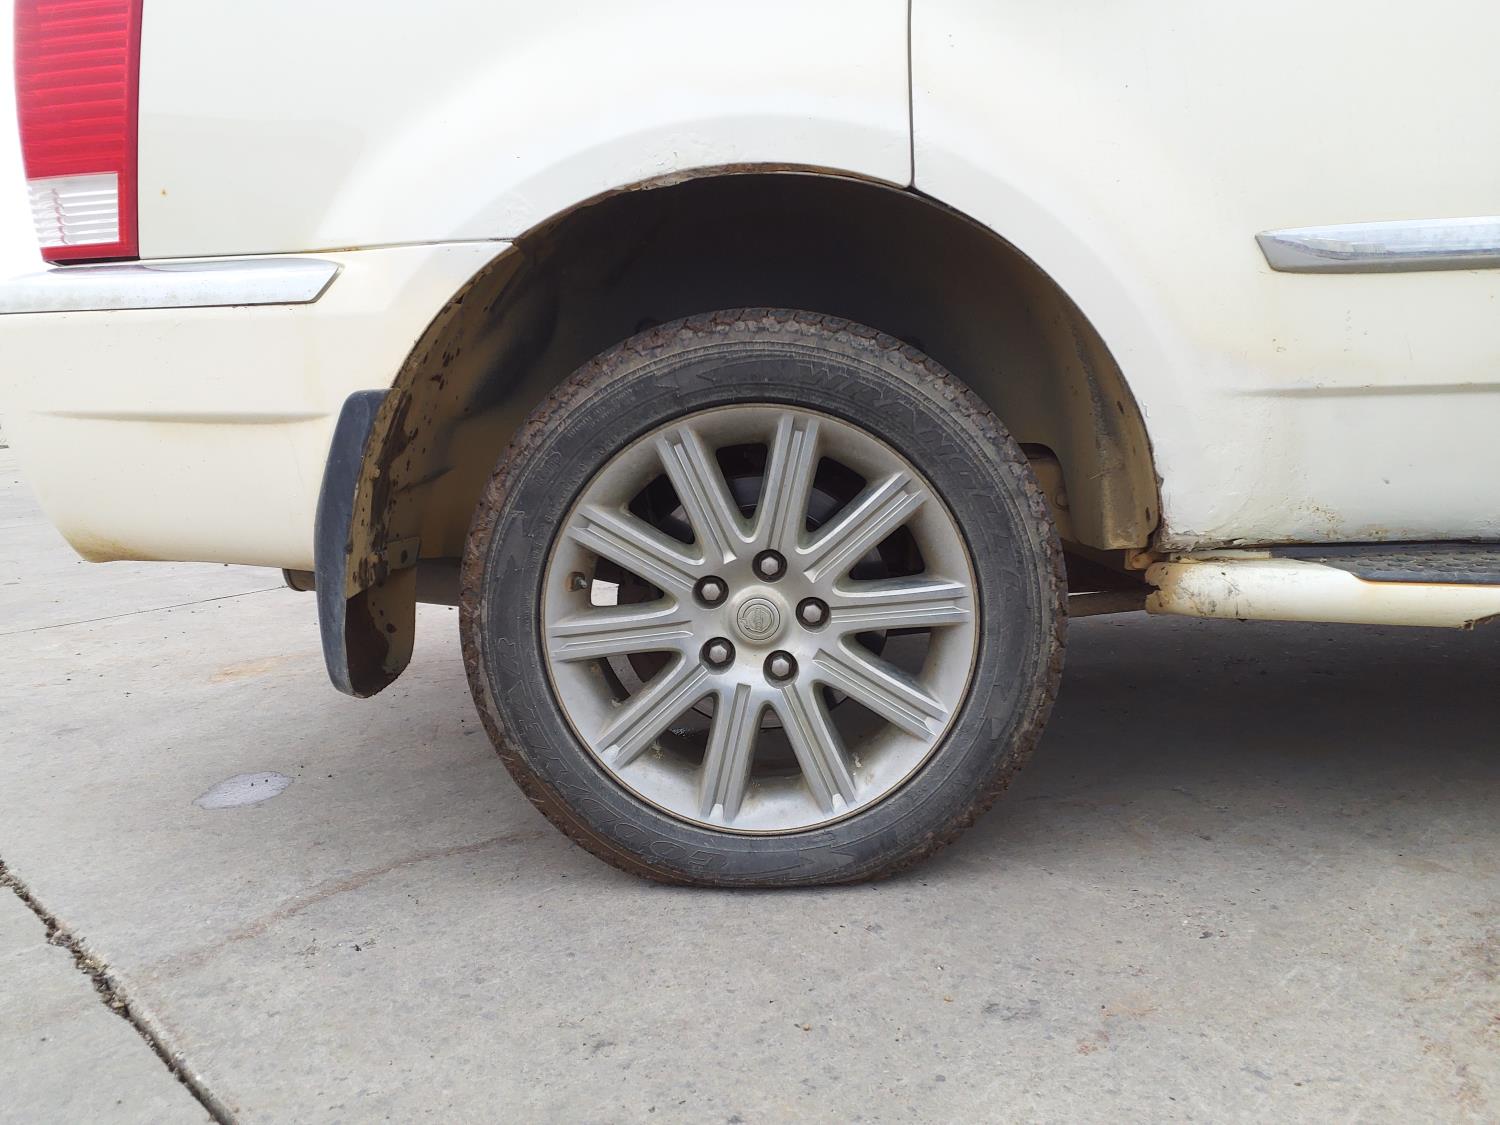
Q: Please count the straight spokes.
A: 10